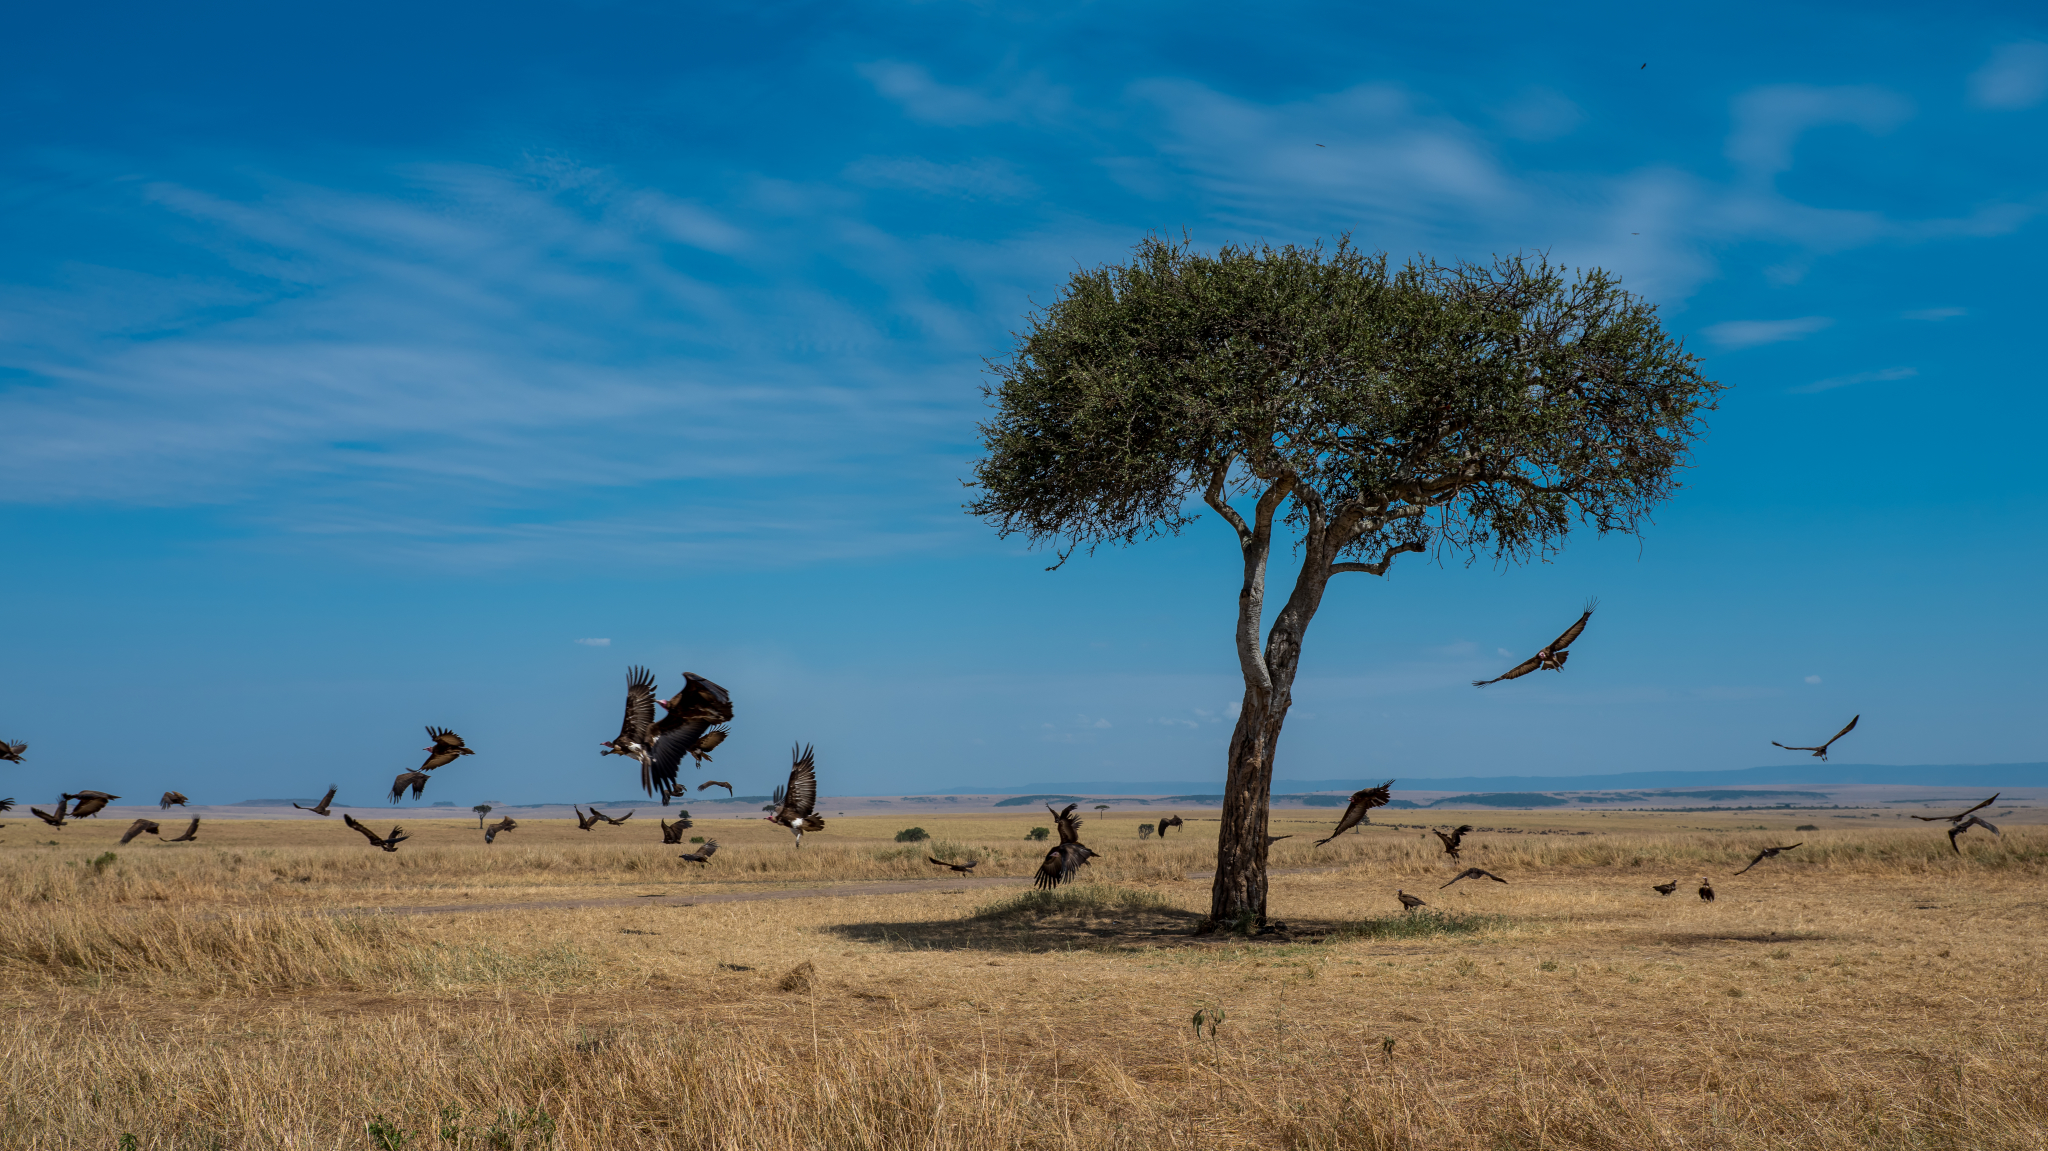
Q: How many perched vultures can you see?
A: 3